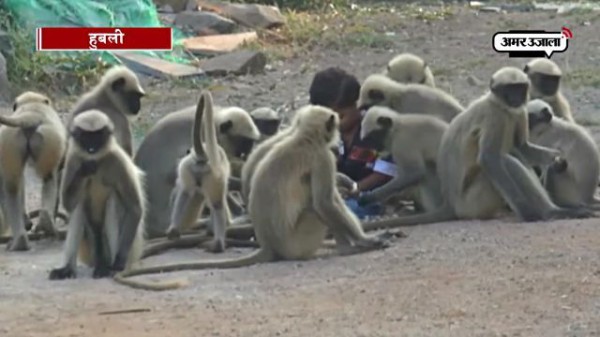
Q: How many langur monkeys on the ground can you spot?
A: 14